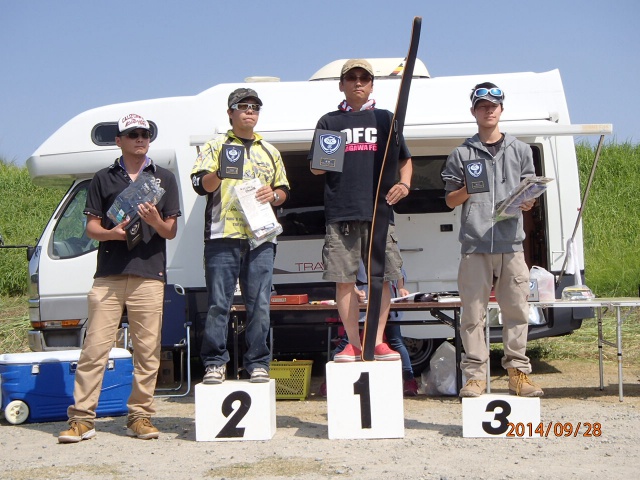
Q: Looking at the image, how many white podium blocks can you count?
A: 3